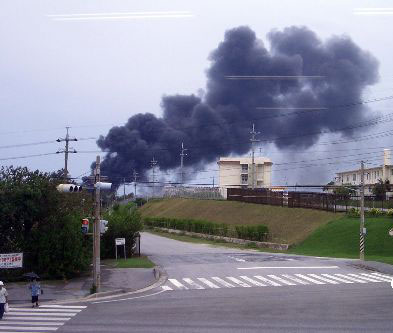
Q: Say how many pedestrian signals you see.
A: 2